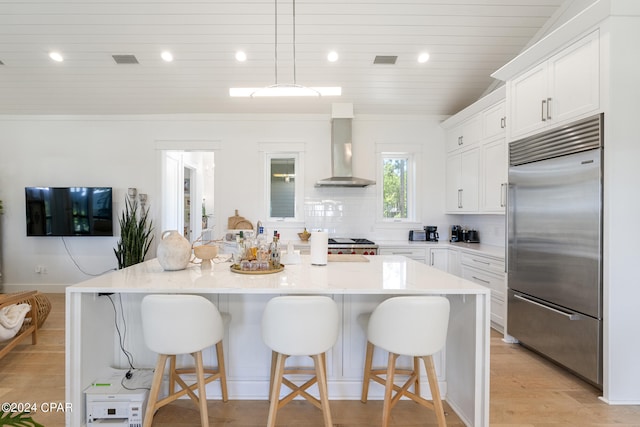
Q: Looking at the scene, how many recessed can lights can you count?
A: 5